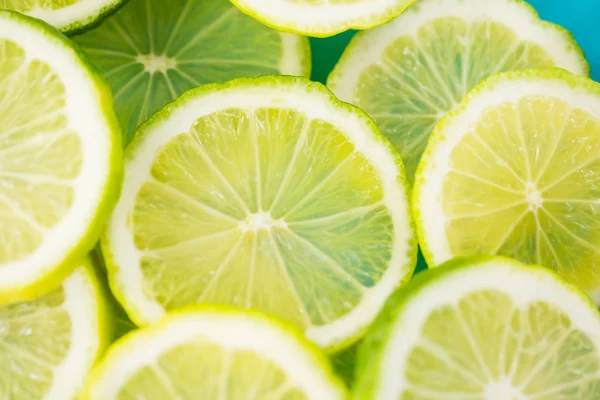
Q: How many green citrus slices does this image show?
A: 10